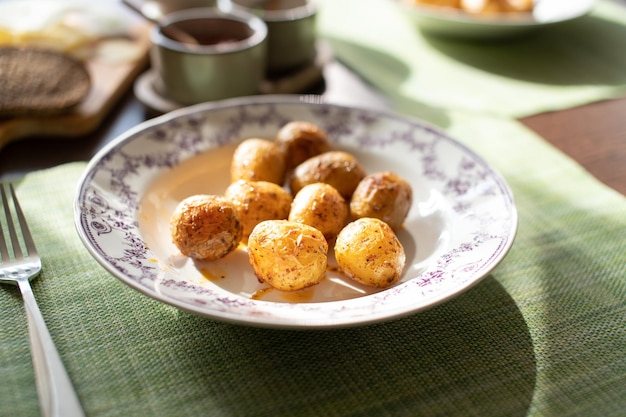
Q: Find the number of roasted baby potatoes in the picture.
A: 9